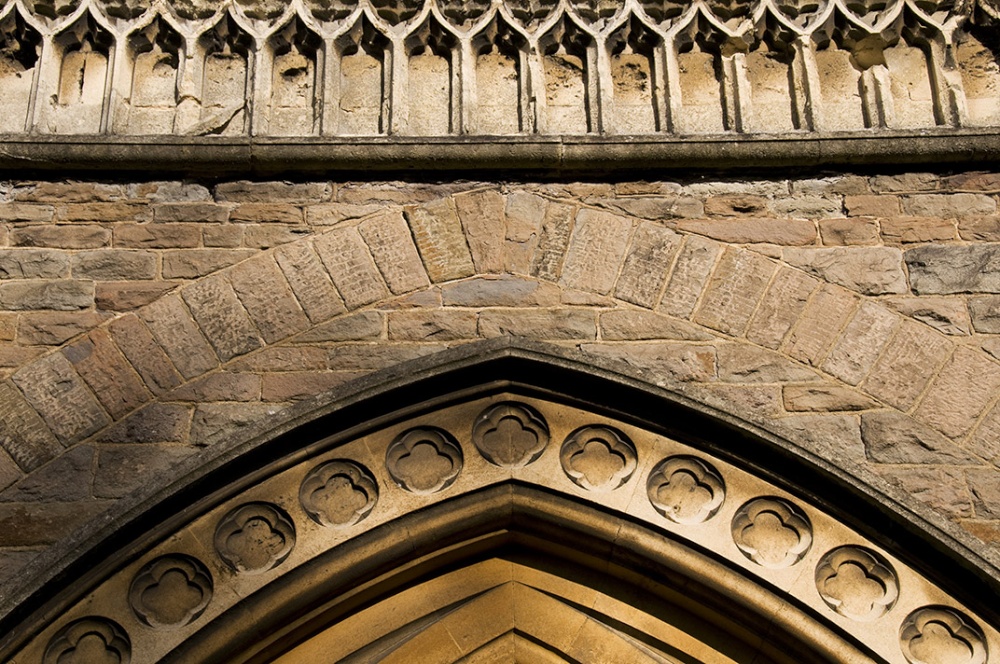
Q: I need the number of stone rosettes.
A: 11